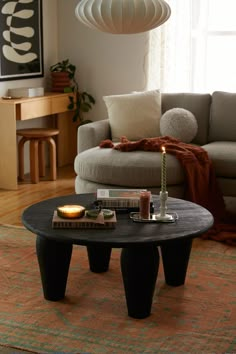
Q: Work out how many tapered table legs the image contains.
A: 4